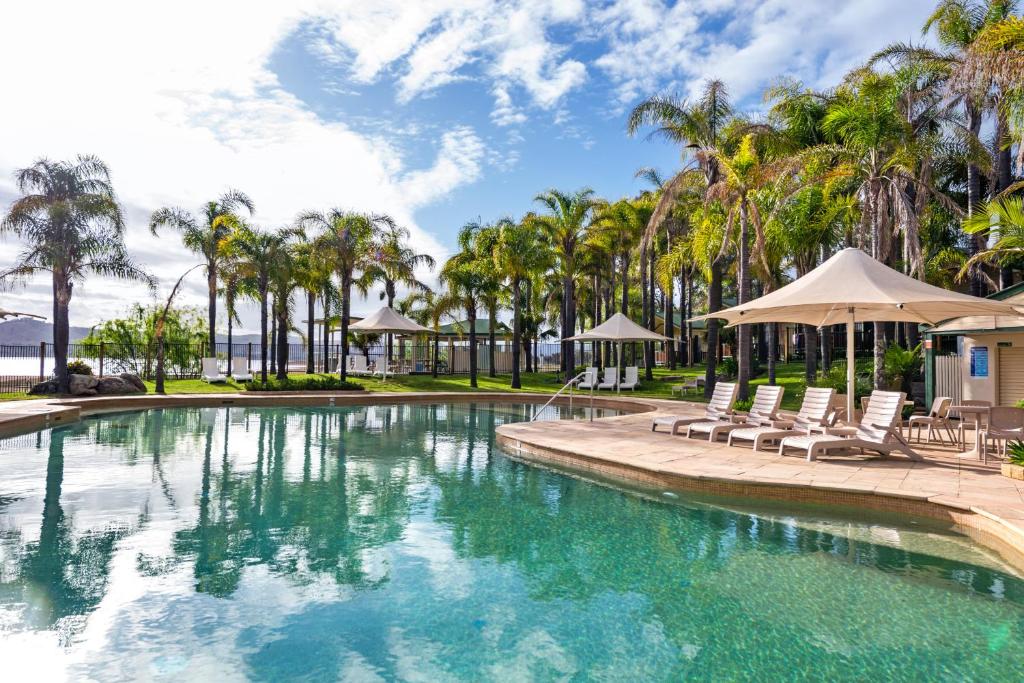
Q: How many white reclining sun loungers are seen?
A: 12